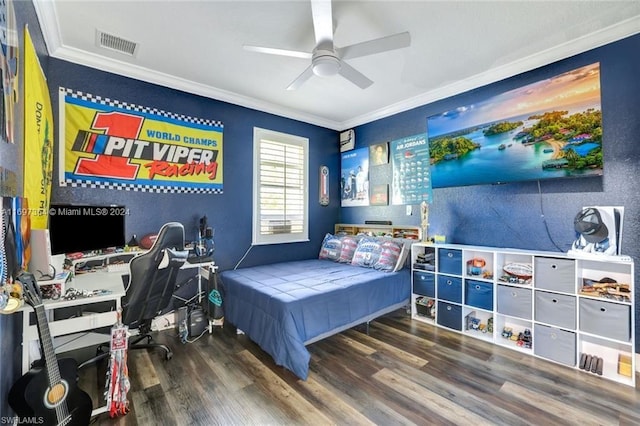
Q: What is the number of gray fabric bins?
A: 5